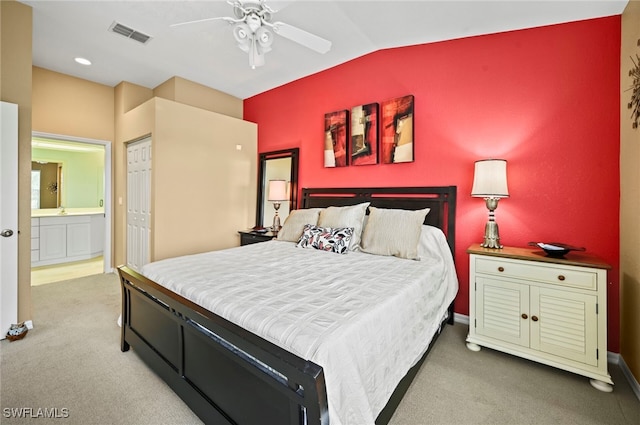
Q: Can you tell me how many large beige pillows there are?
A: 3